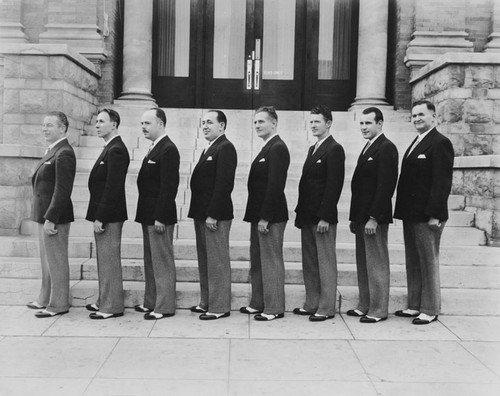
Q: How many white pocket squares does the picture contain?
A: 8